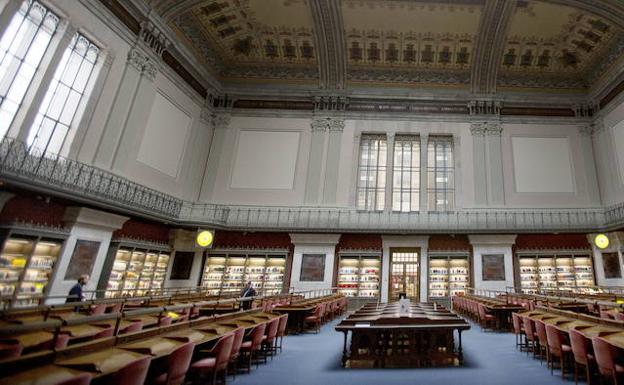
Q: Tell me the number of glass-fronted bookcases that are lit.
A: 6